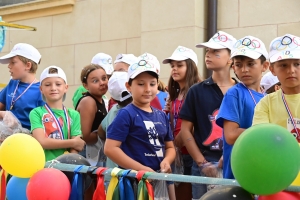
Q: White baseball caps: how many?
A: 11